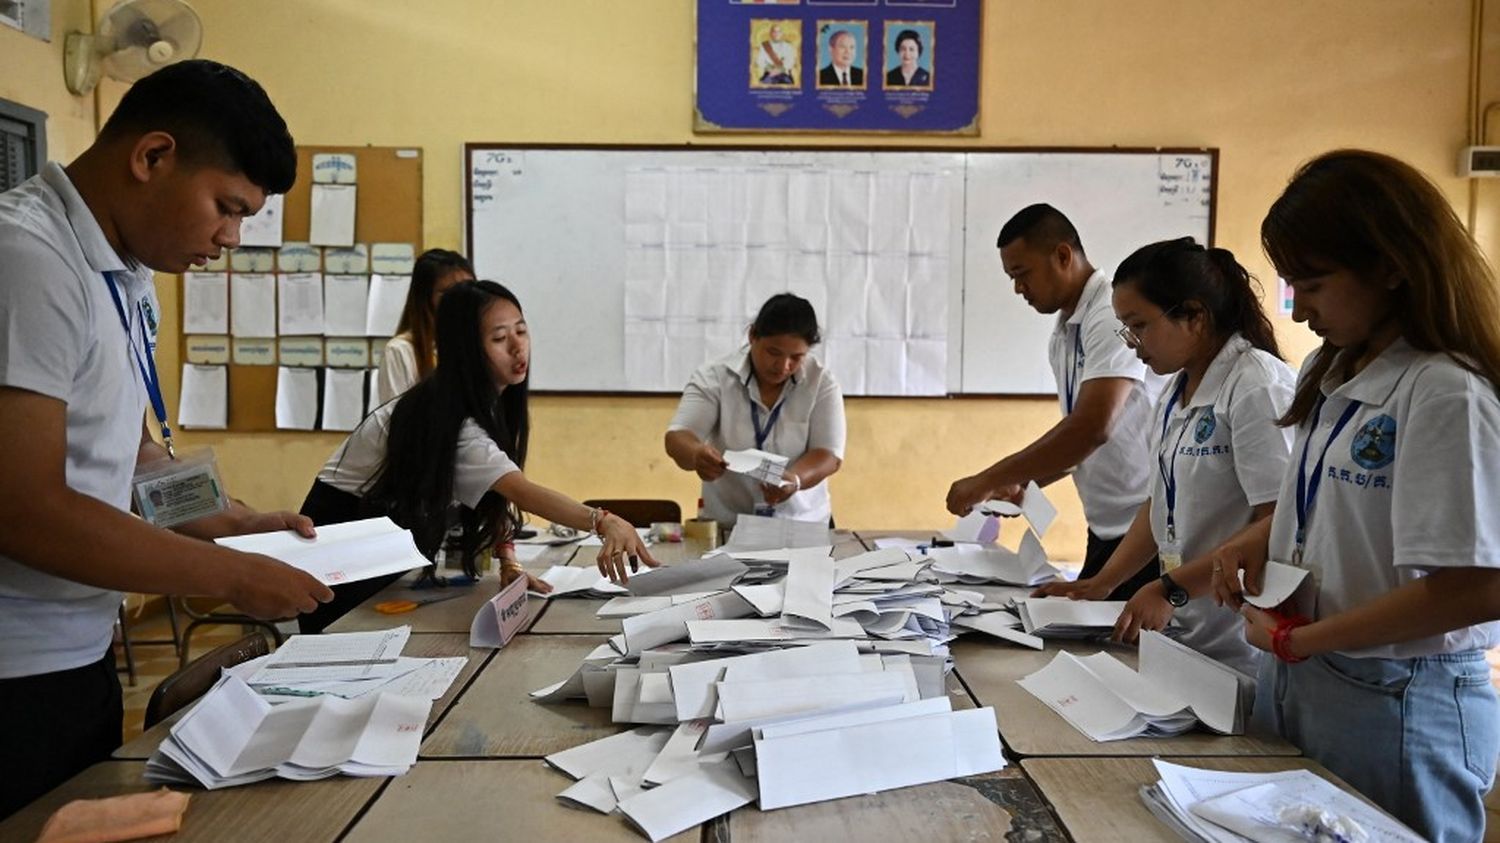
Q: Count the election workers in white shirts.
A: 7